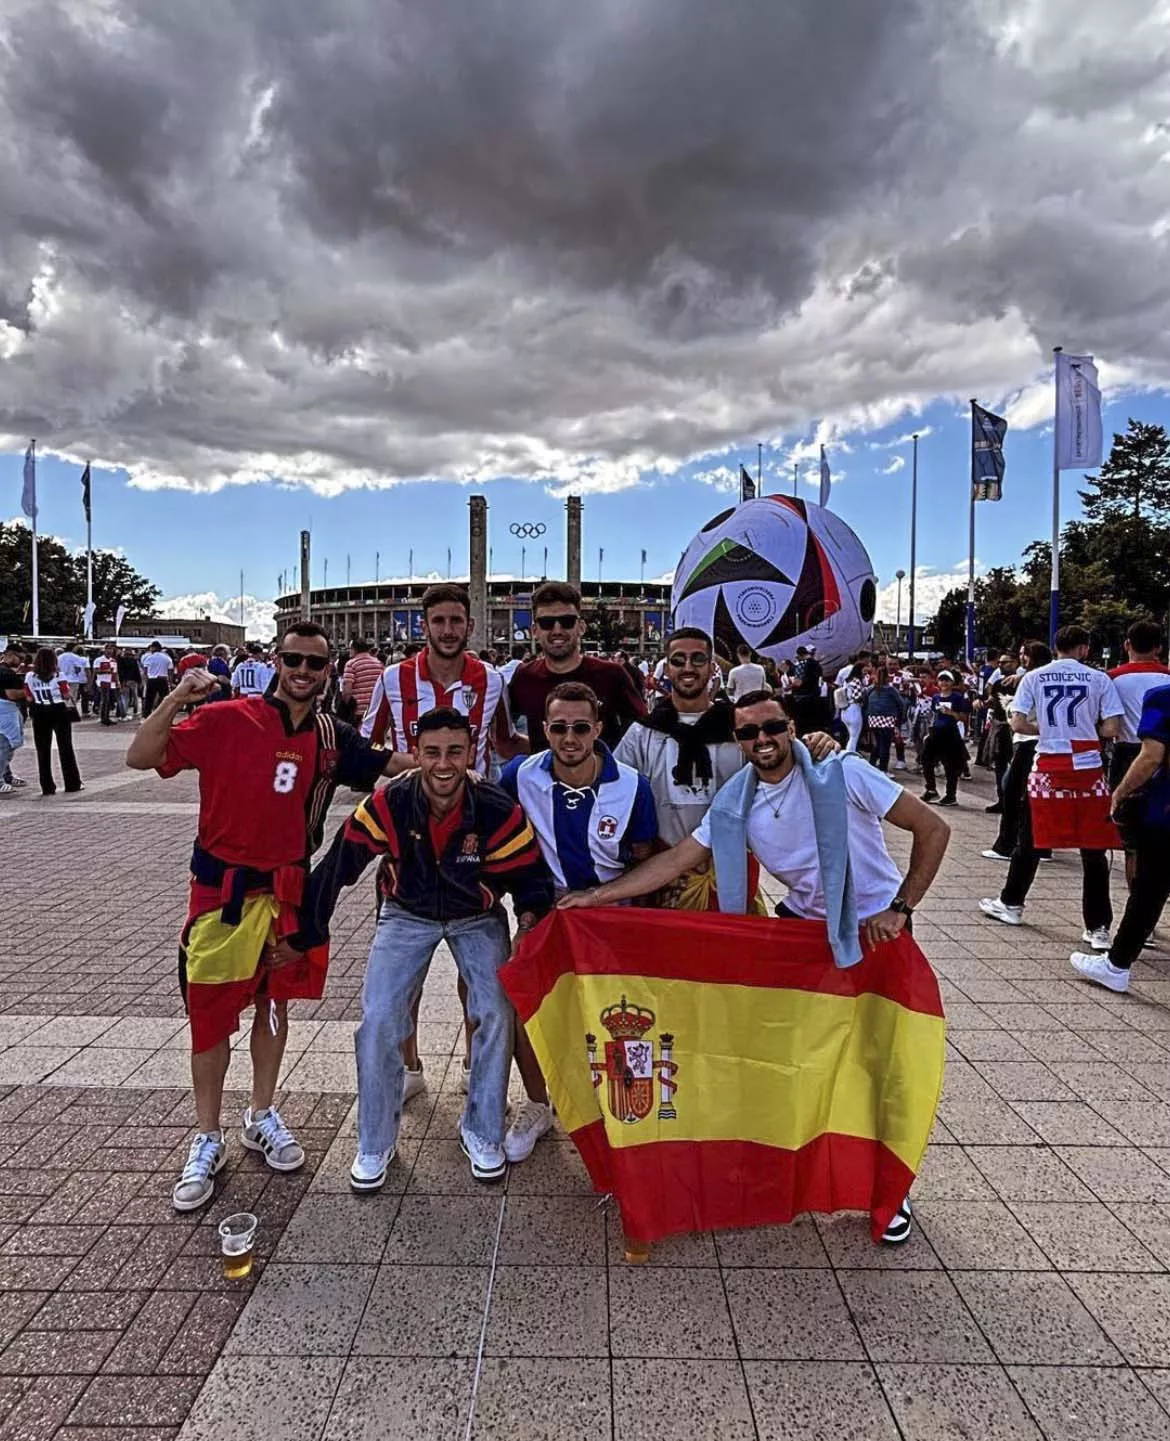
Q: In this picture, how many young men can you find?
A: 7